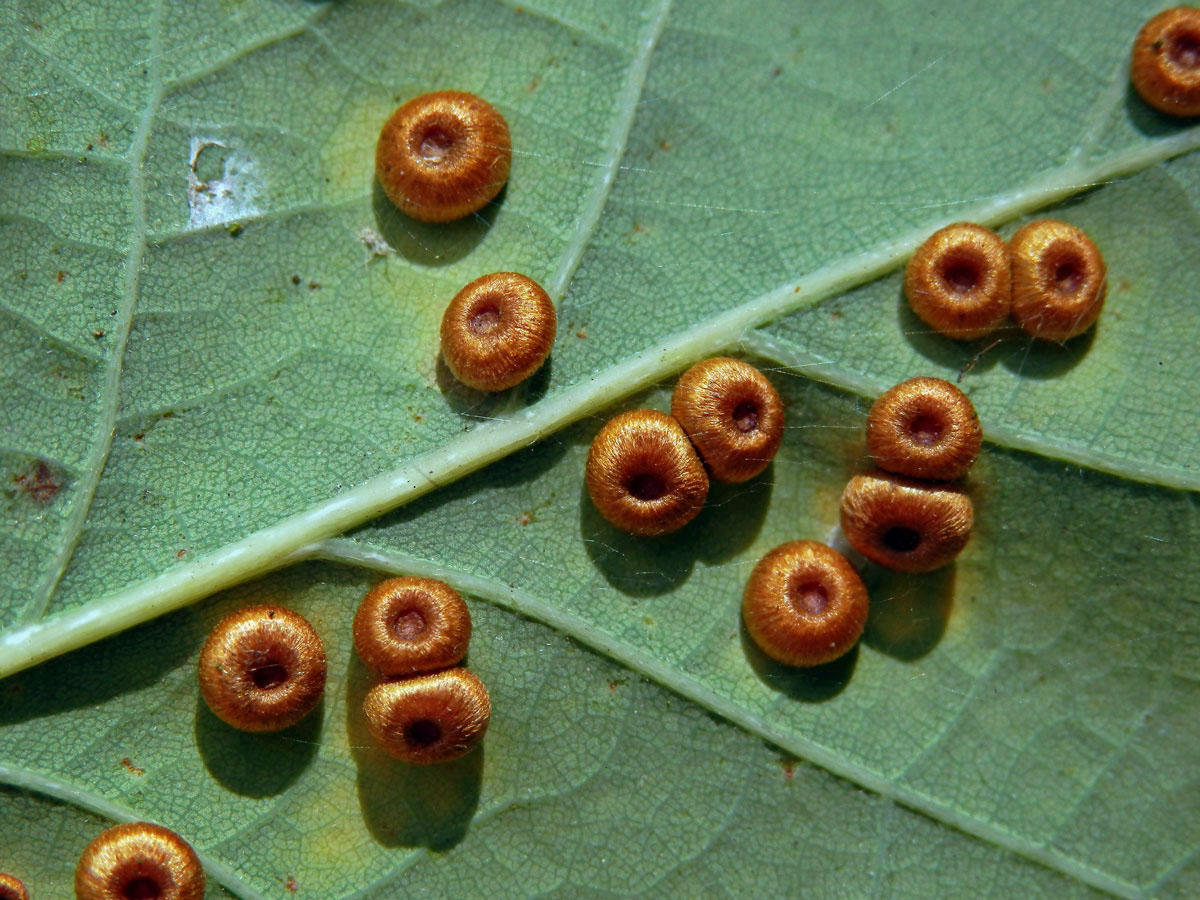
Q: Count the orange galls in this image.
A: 15